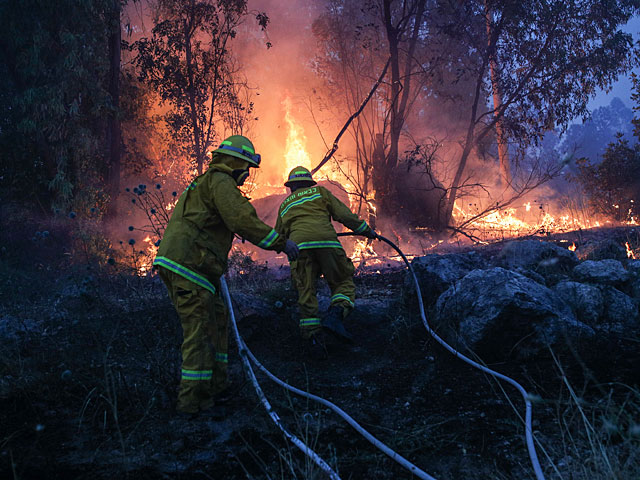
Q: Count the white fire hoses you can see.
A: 3